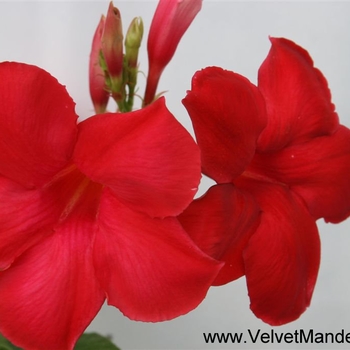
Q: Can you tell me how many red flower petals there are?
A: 10